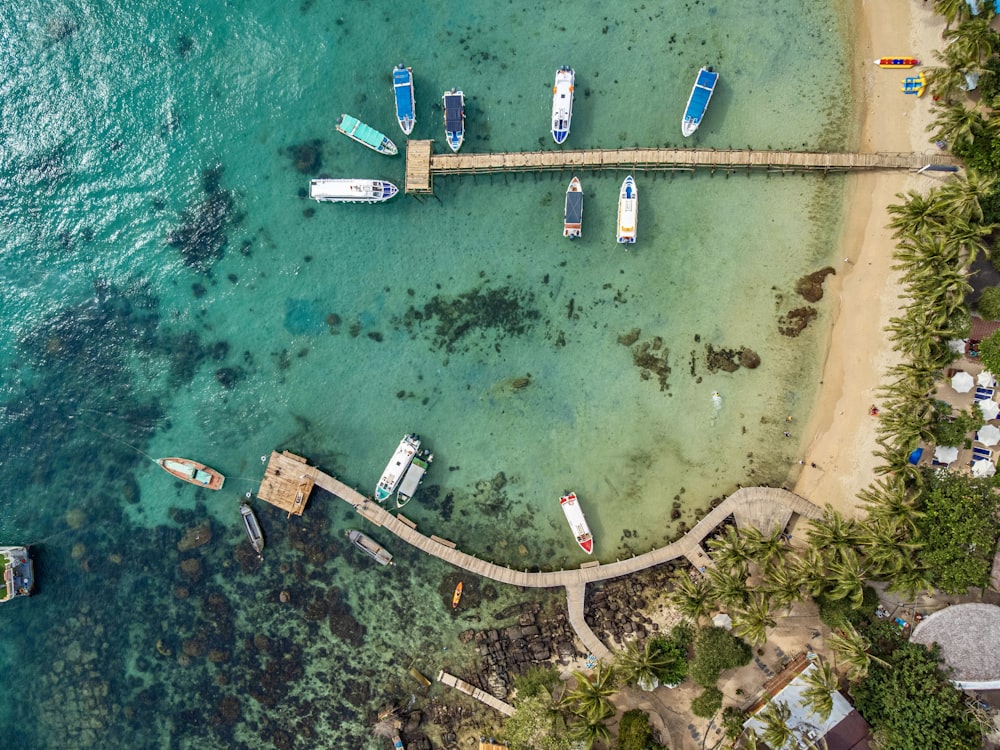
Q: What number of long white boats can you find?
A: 5